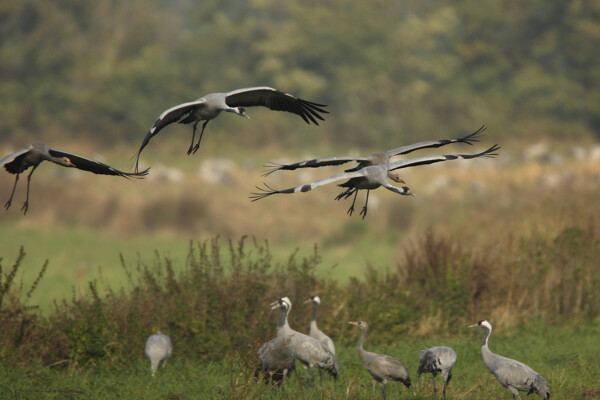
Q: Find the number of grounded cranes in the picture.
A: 7